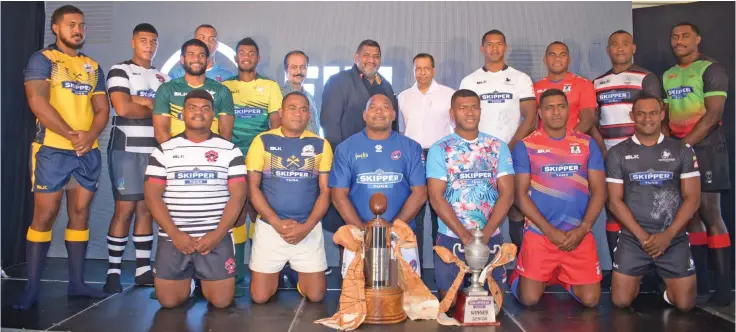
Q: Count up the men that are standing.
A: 12